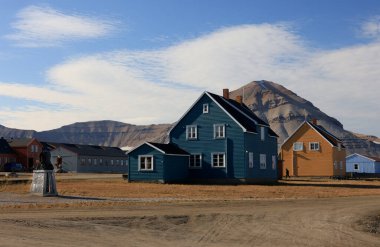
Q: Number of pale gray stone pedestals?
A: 1